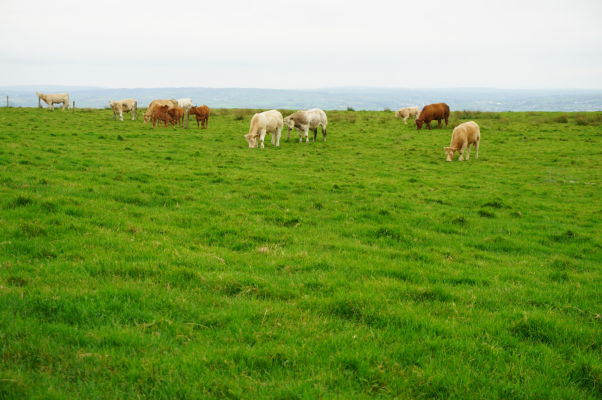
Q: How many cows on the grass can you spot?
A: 12